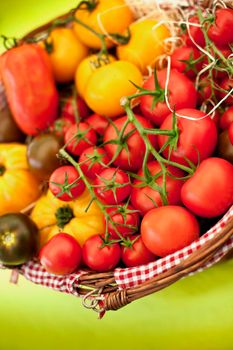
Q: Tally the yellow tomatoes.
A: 7